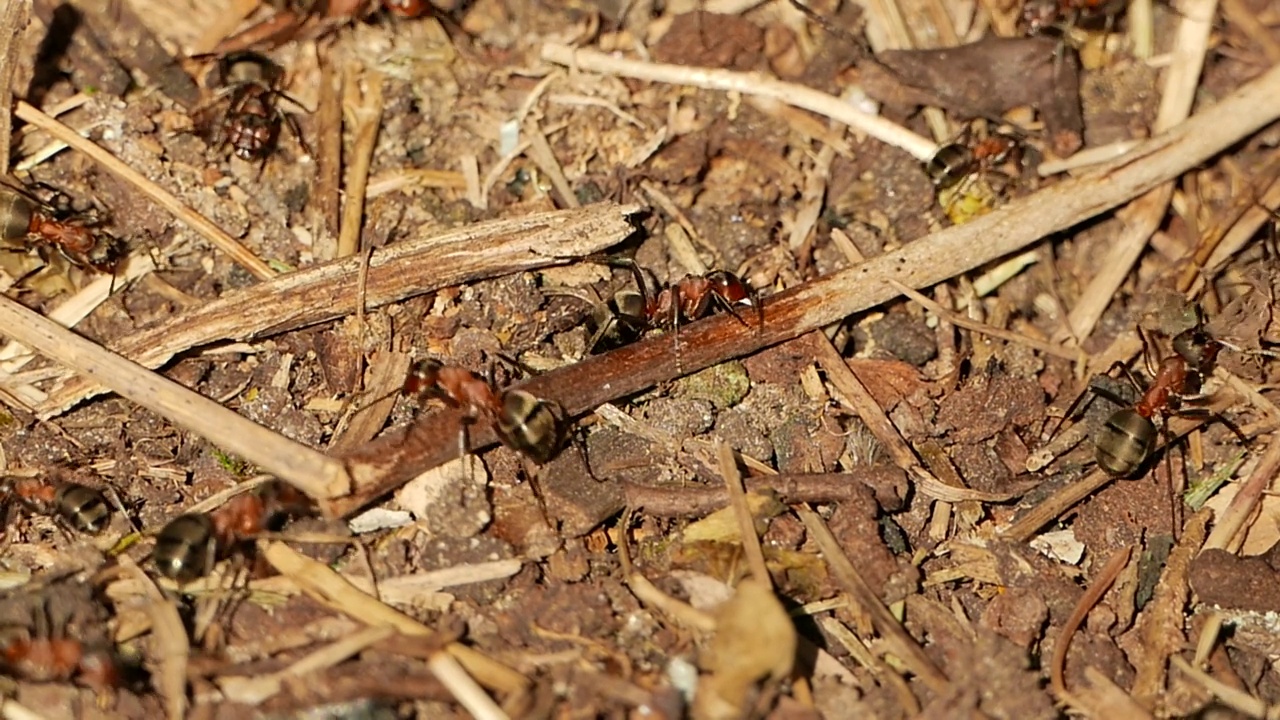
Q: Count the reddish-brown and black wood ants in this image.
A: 11